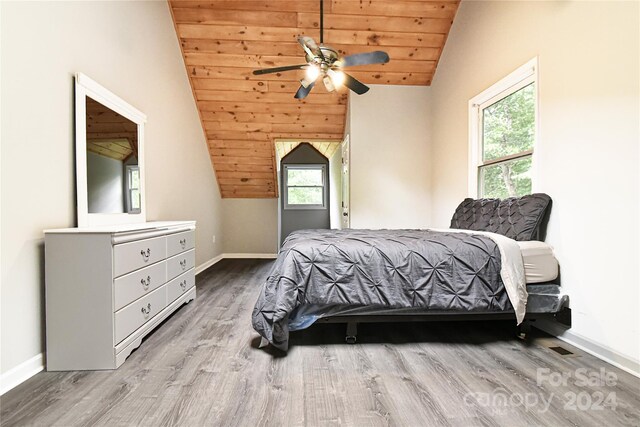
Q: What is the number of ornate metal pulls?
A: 6